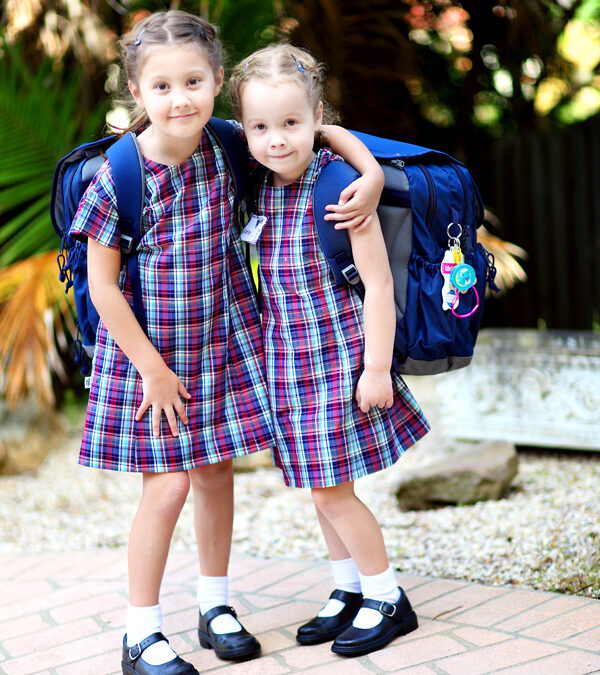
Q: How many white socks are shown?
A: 4